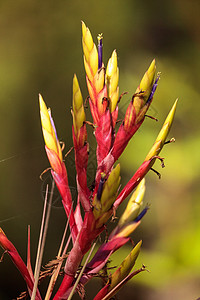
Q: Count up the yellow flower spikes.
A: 9